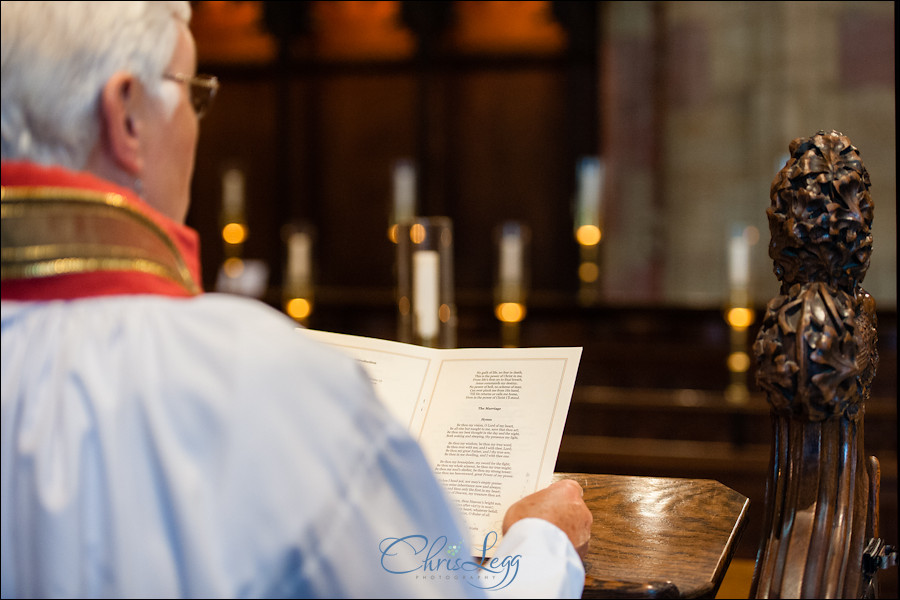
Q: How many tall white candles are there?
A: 7